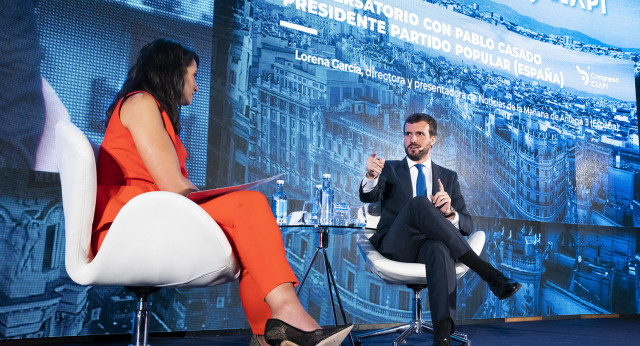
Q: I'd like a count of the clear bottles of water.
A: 3